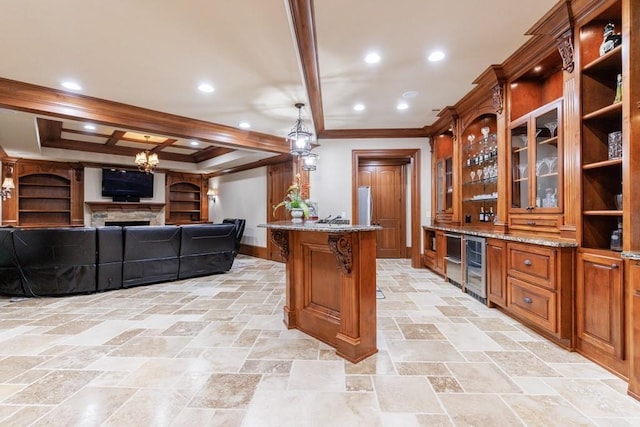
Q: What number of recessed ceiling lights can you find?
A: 9